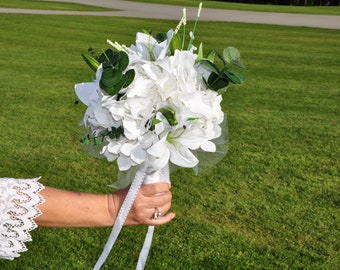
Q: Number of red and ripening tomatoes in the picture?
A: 0